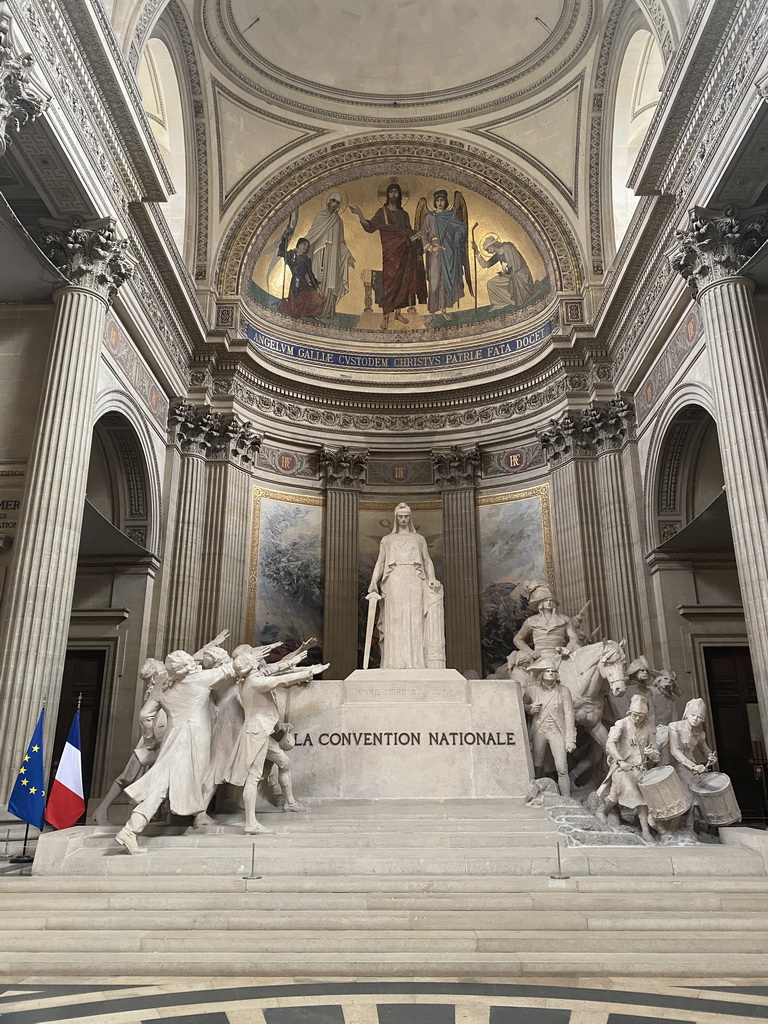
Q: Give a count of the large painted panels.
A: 3